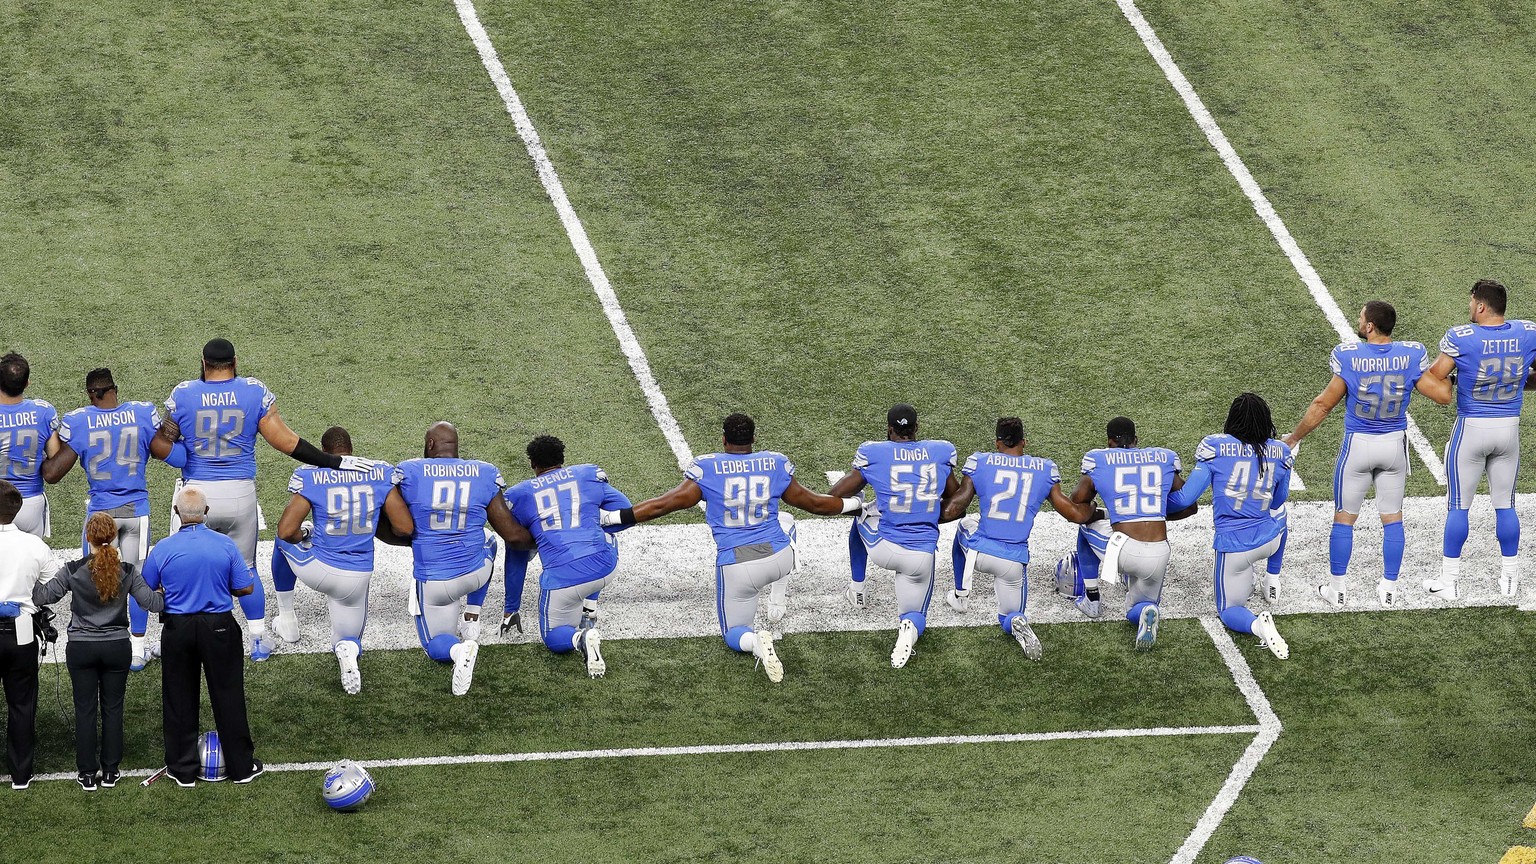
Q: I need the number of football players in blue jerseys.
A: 13